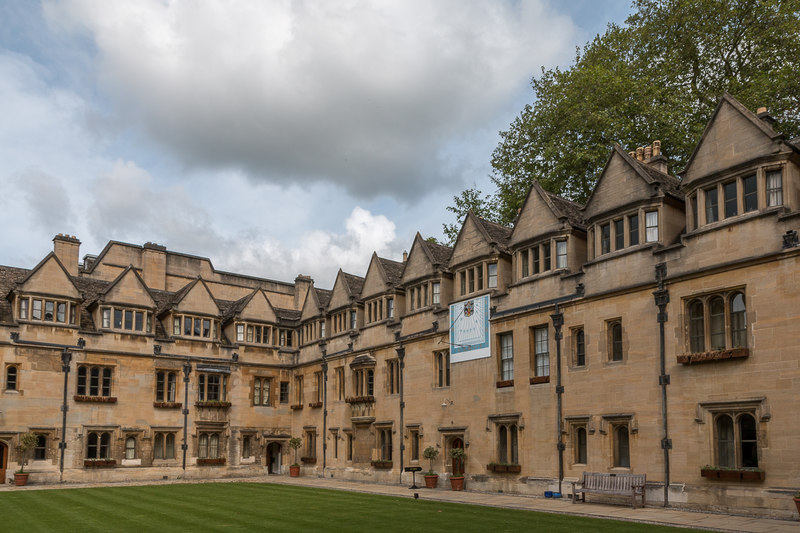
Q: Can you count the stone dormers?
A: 12